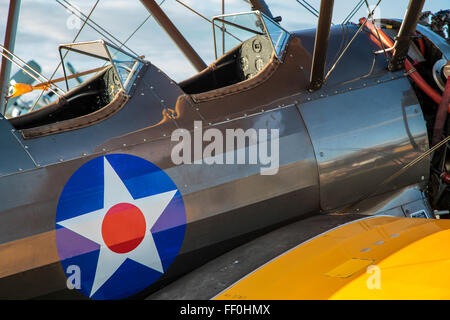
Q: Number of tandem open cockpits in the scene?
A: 2